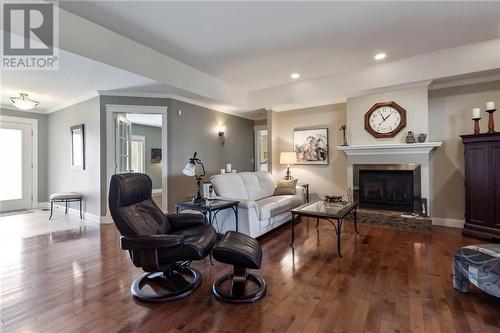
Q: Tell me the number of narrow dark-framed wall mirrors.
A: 1